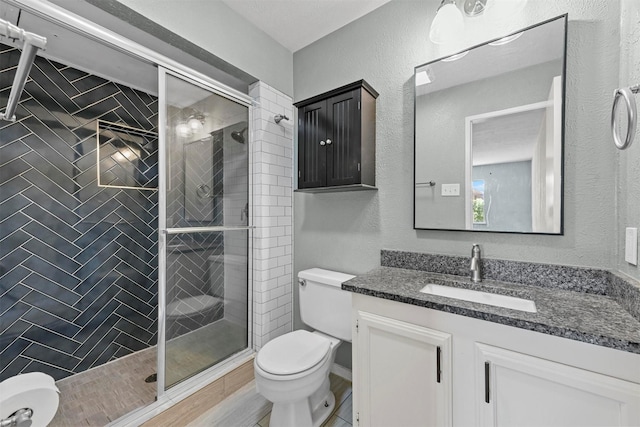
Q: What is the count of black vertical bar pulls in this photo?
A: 2